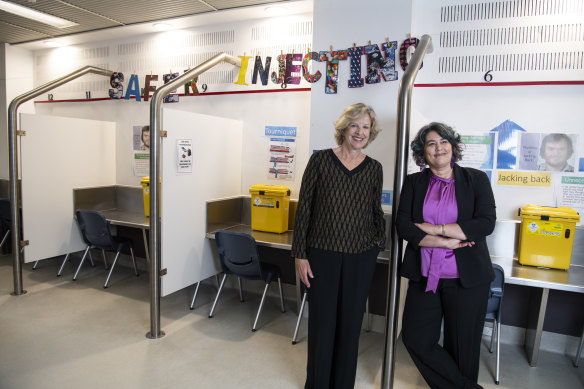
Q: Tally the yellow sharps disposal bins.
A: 3